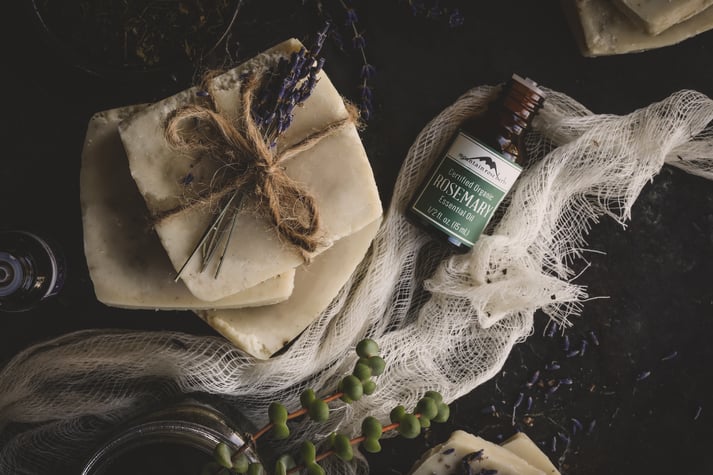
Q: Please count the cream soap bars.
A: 7